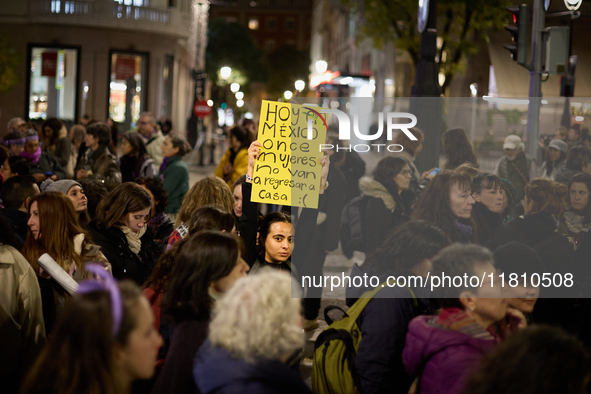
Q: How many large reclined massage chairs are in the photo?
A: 0